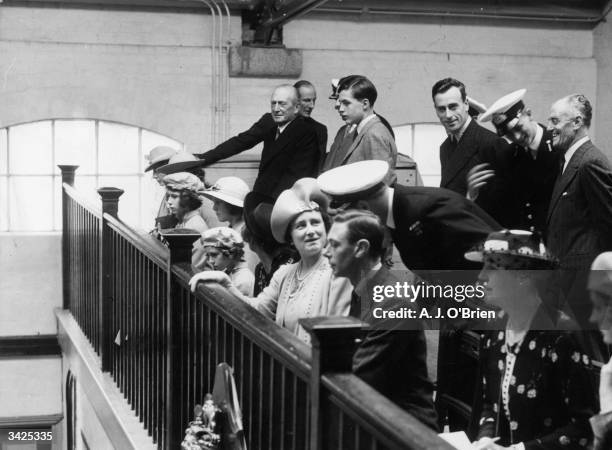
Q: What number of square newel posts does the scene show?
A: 4